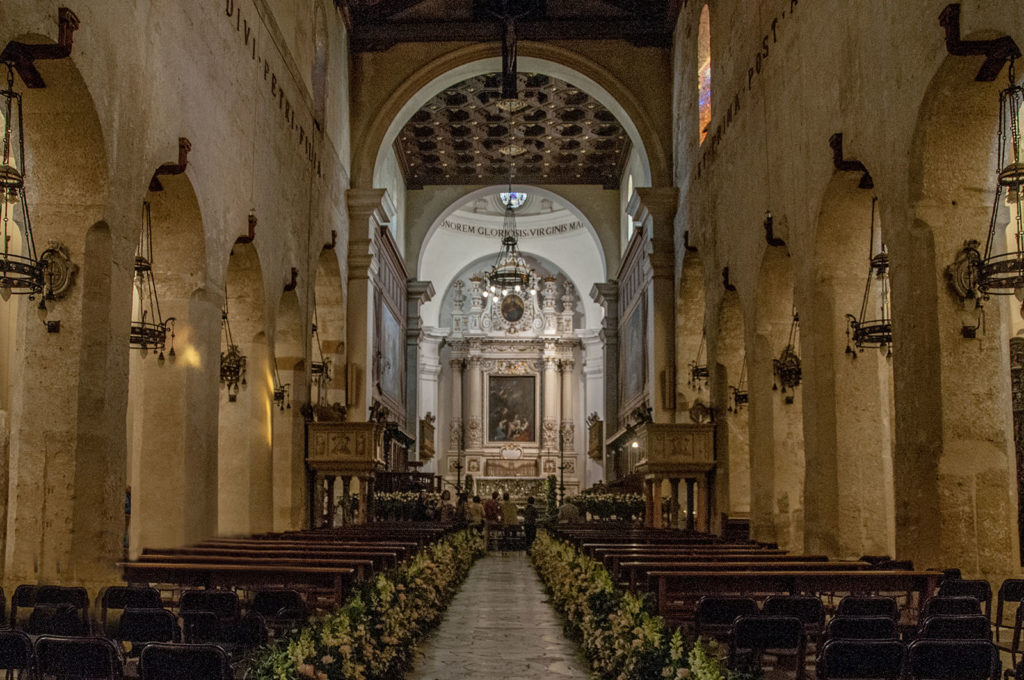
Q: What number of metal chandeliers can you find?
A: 11